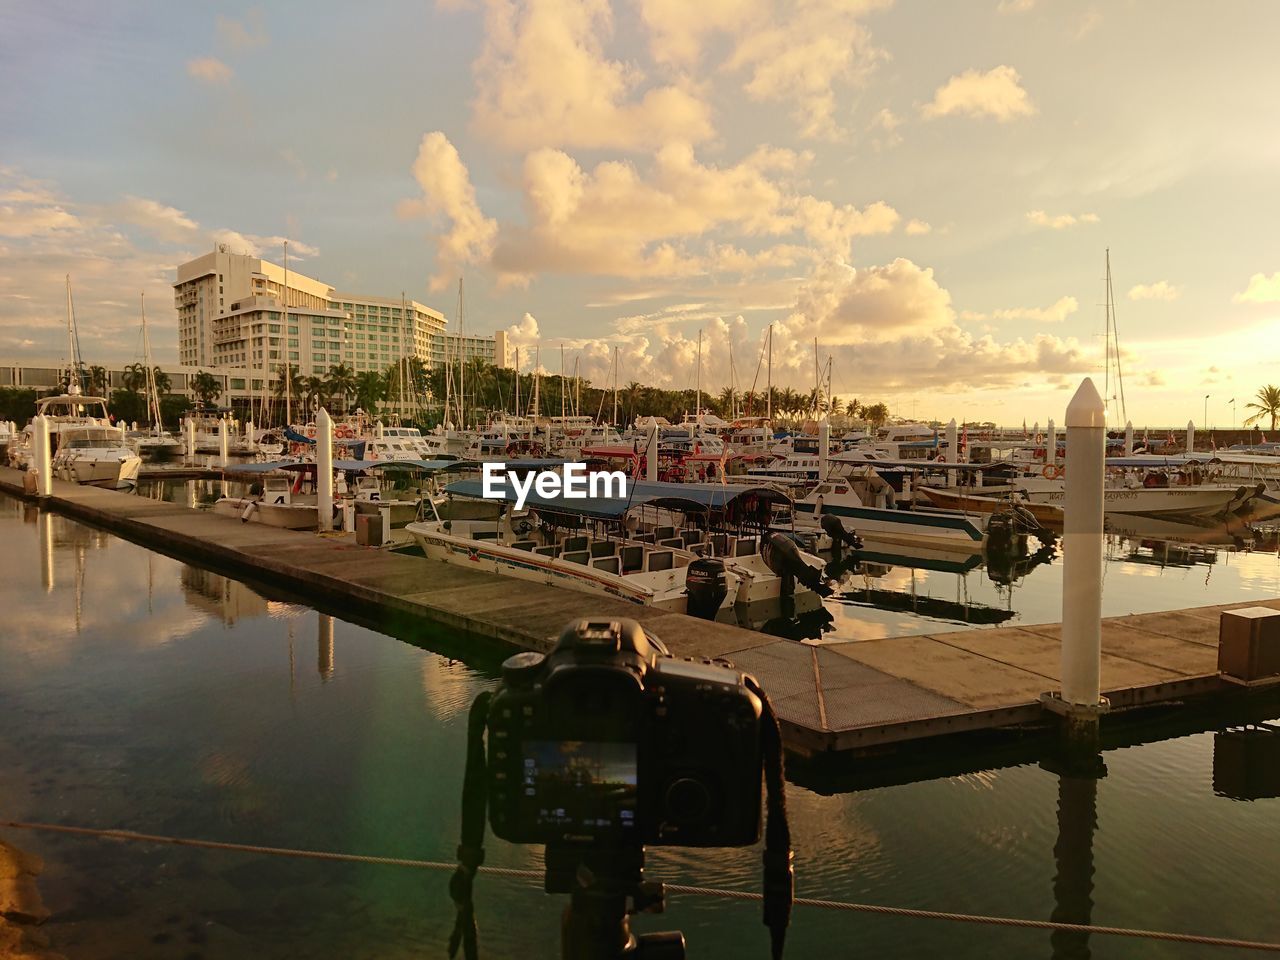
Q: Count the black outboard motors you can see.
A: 5